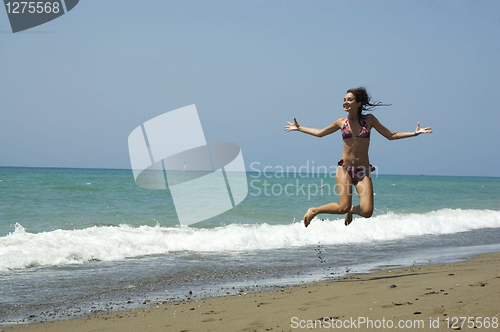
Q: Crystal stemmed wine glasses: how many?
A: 0